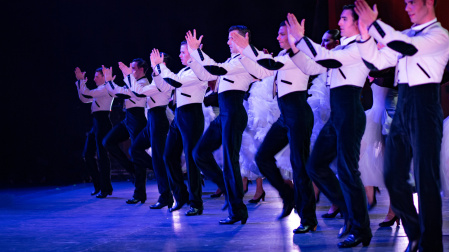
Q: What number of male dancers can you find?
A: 8